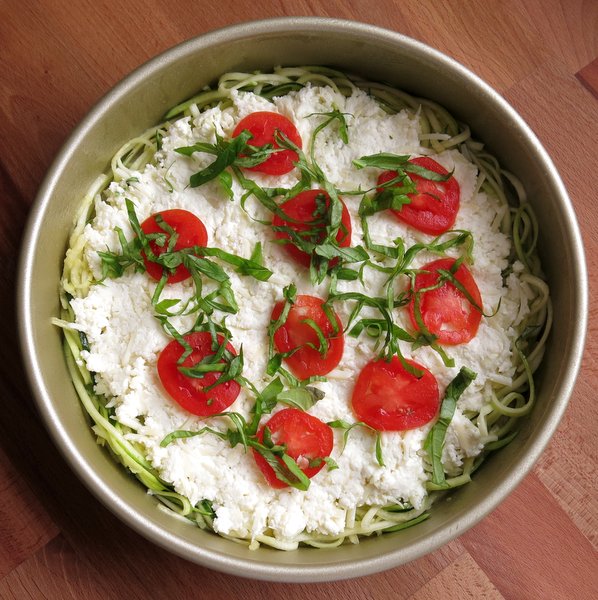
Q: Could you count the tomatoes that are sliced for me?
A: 9